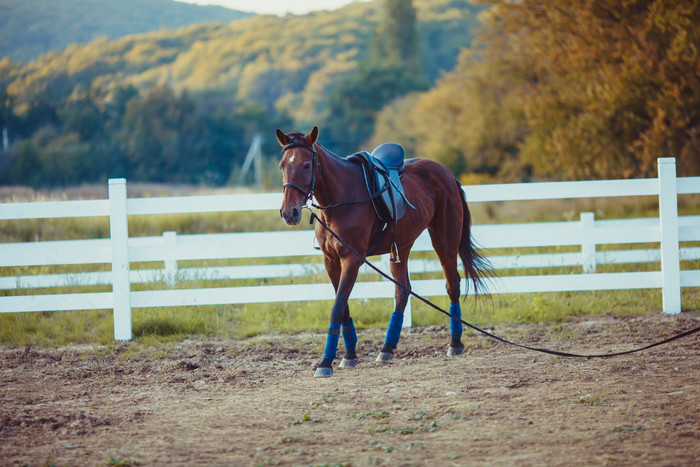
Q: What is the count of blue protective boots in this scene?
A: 4